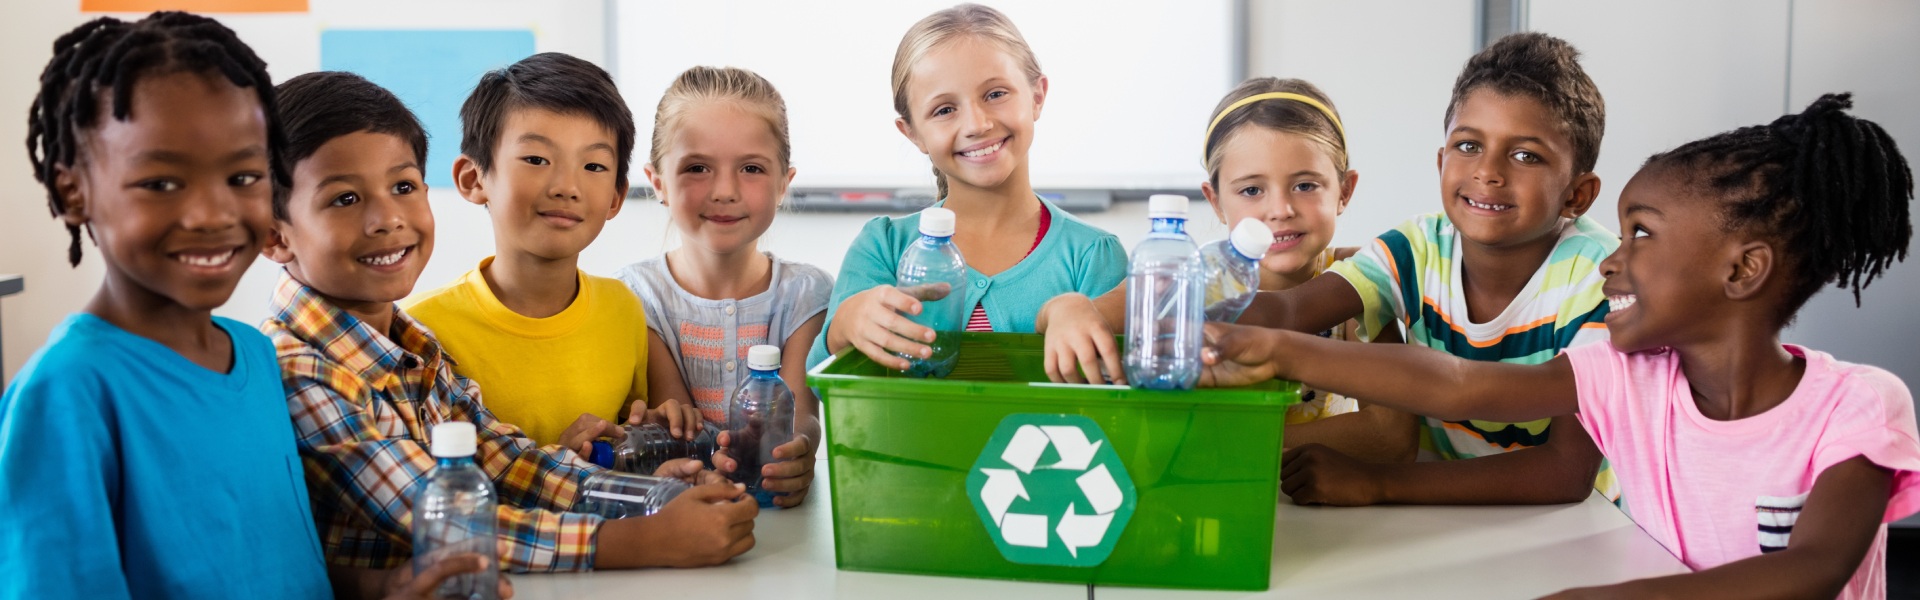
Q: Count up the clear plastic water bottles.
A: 7